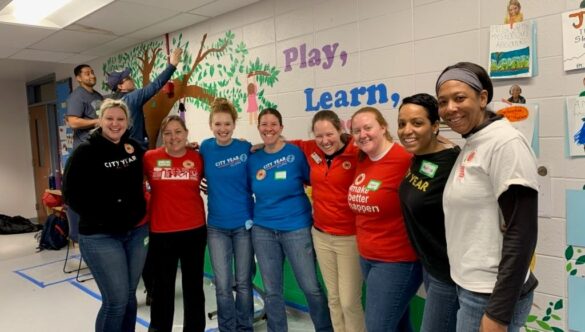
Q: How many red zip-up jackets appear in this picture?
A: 1